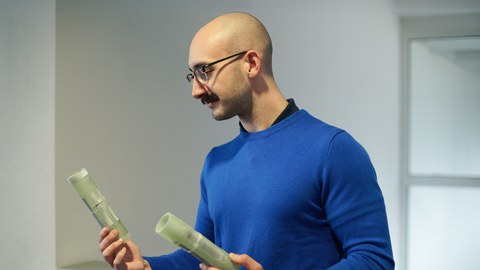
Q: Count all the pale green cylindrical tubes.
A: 2